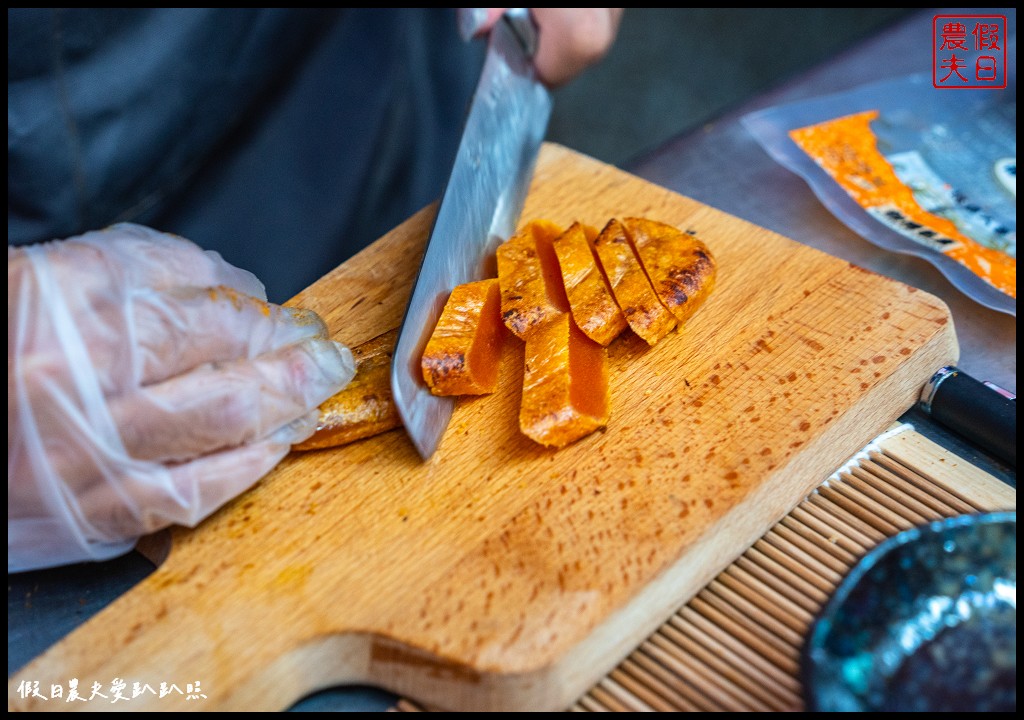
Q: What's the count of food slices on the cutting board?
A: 6